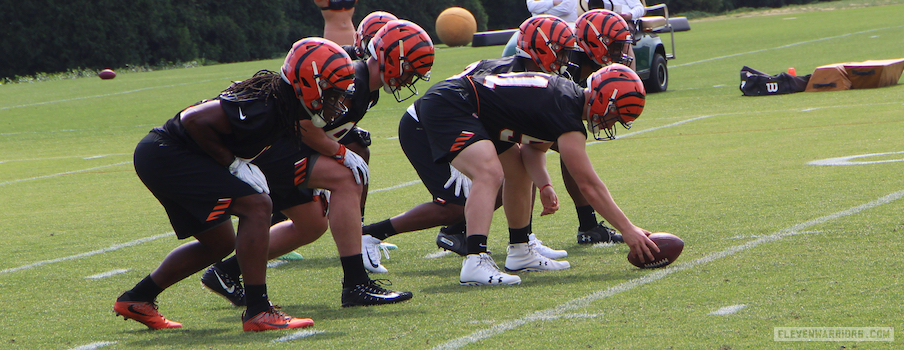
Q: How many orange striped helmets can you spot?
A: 6